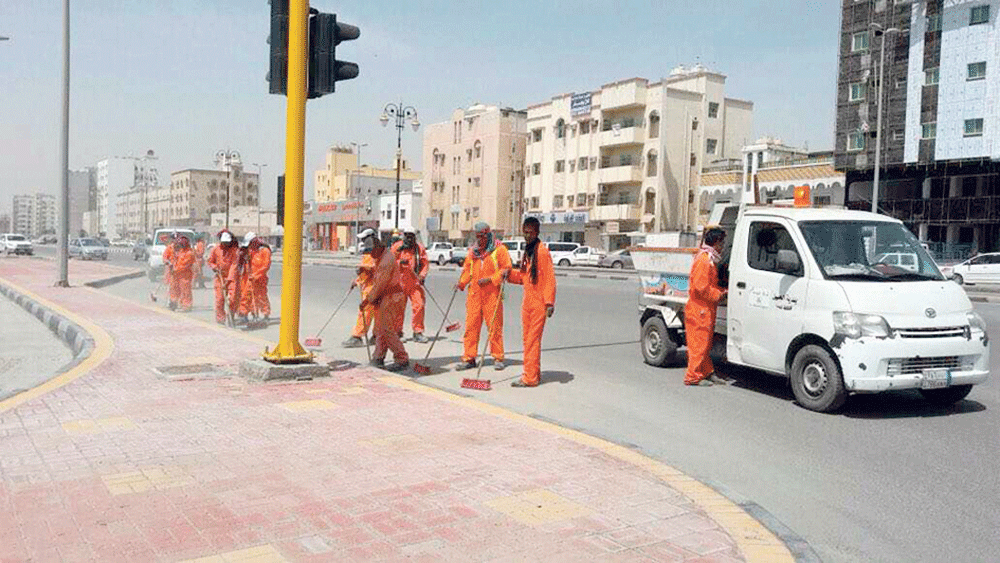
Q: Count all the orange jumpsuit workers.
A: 11